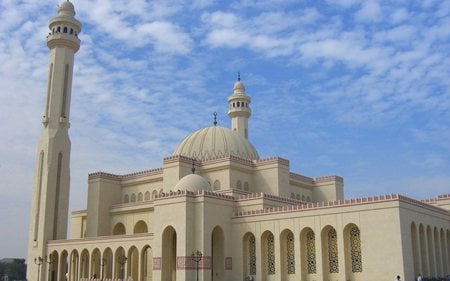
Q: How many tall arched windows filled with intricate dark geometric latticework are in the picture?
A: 6